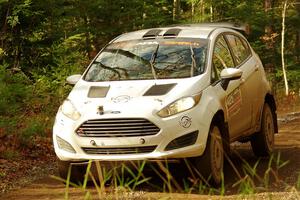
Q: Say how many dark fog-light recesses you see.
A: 2